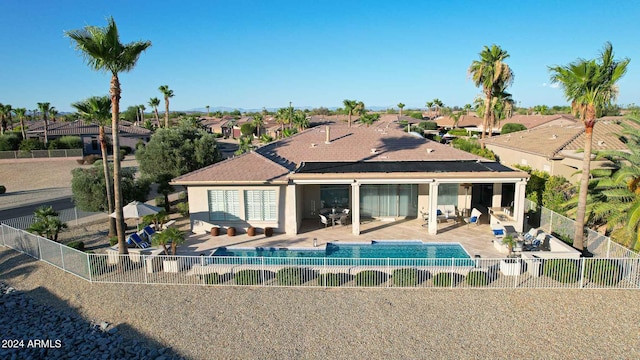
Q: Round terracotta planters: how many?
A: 4